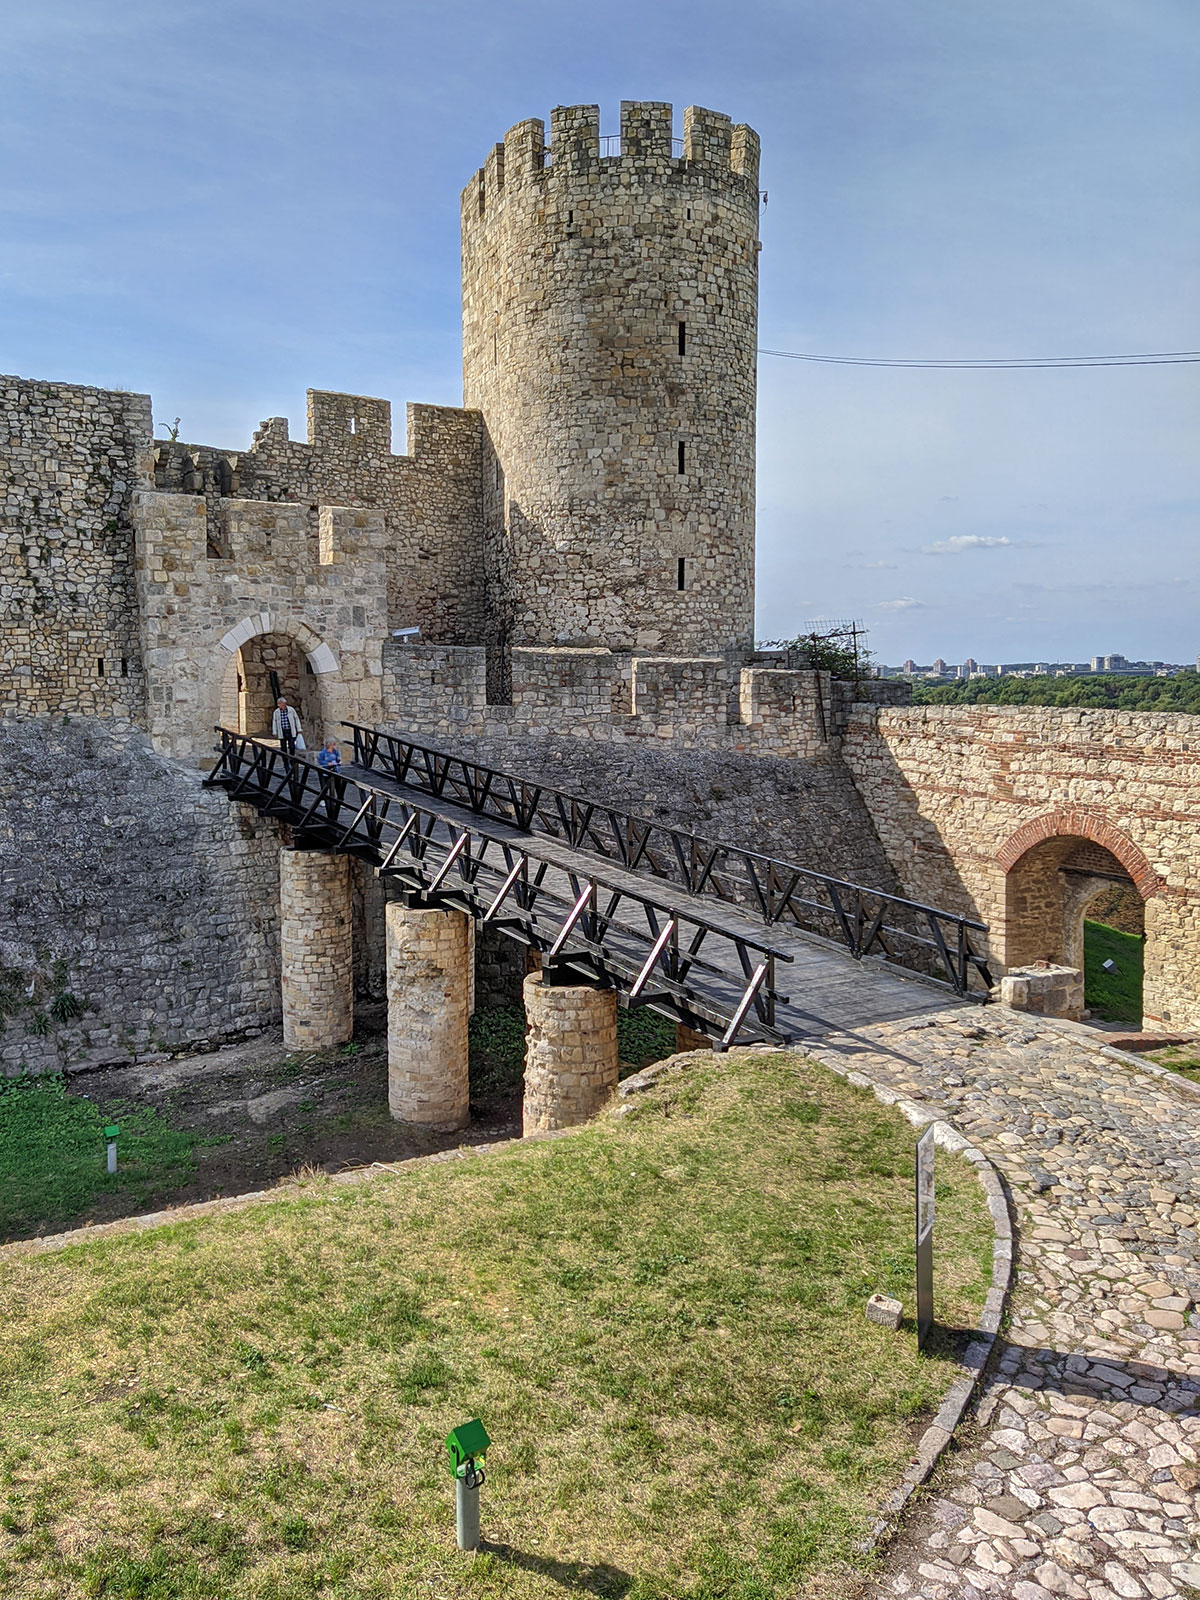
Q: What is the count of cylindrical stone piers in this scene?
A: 3